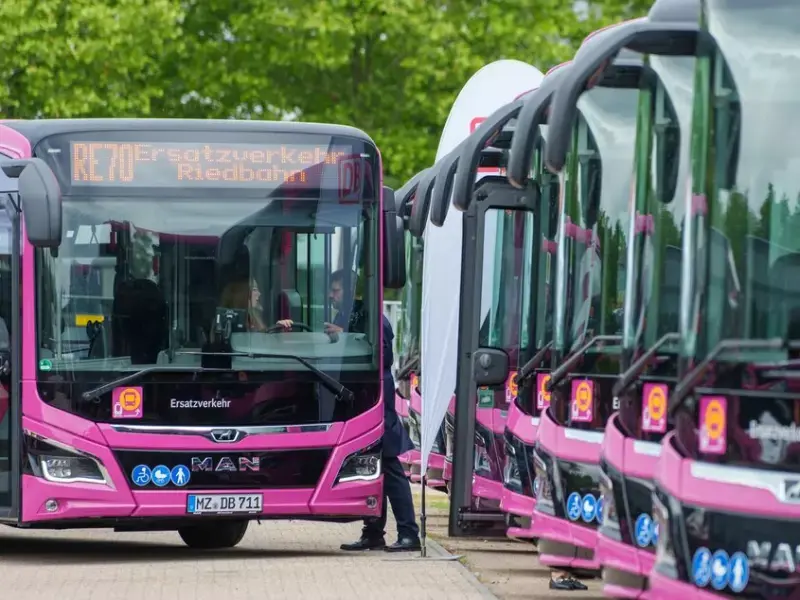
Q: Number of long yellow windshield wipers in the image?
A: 0